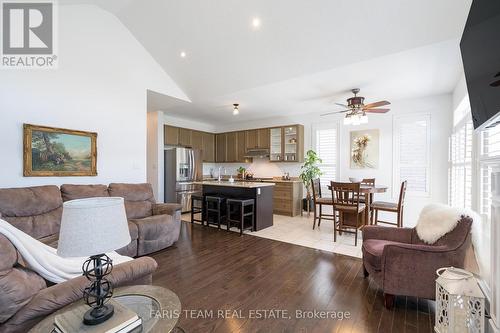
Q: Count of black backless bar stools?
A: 3